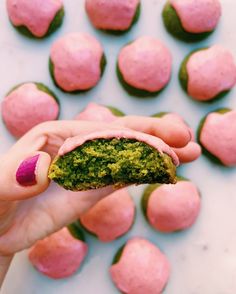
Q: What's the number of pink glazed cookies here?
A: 15